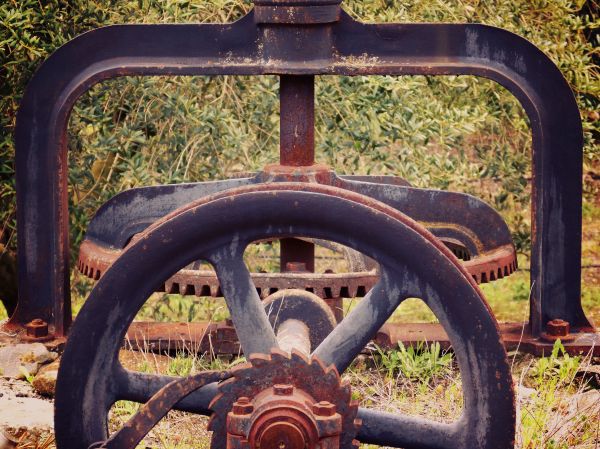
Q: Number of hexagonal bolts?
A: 5